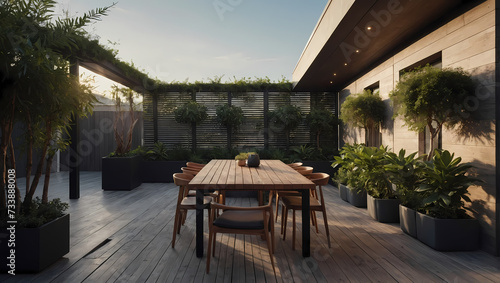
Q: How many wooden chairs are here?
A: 7